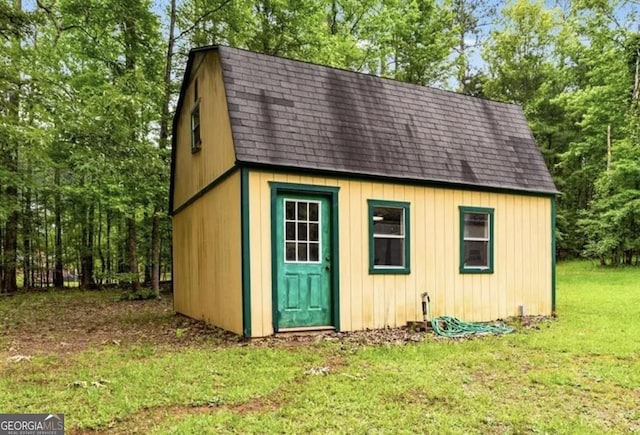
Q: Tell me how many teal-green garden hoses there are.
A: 1